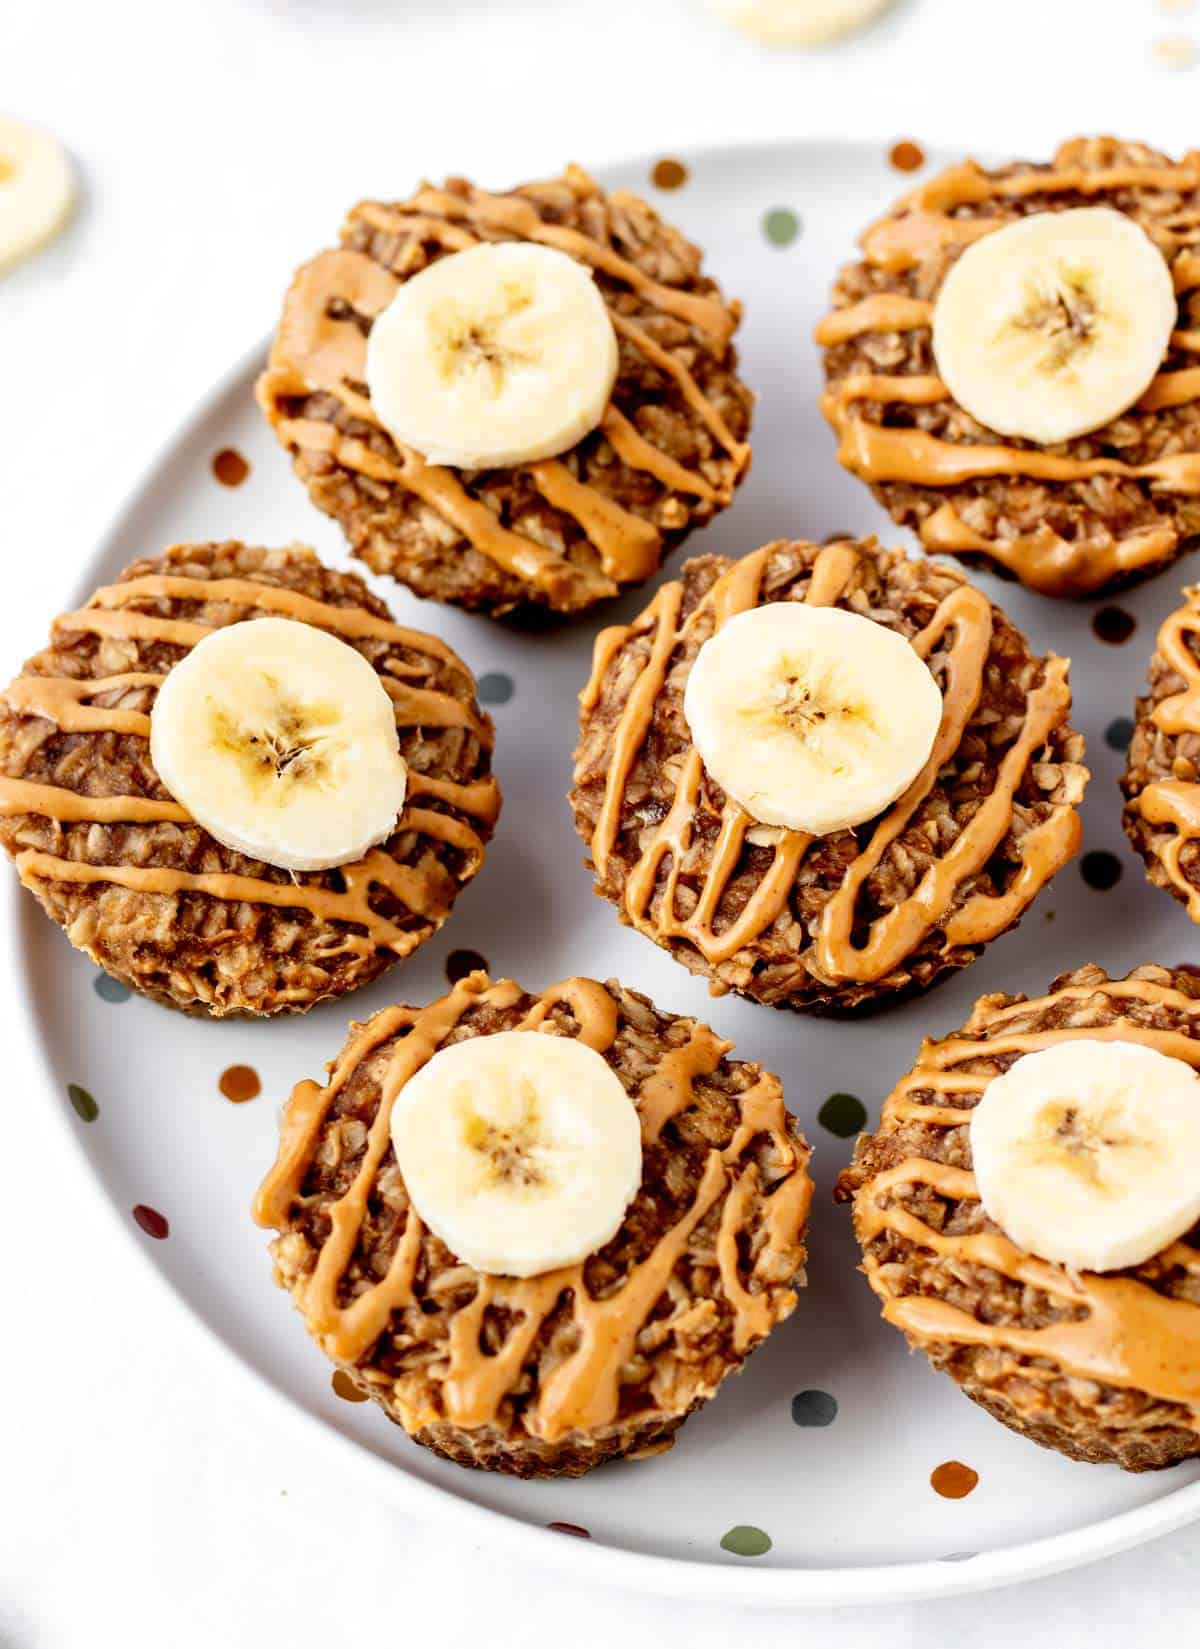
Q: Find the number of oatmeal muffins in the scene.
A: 7